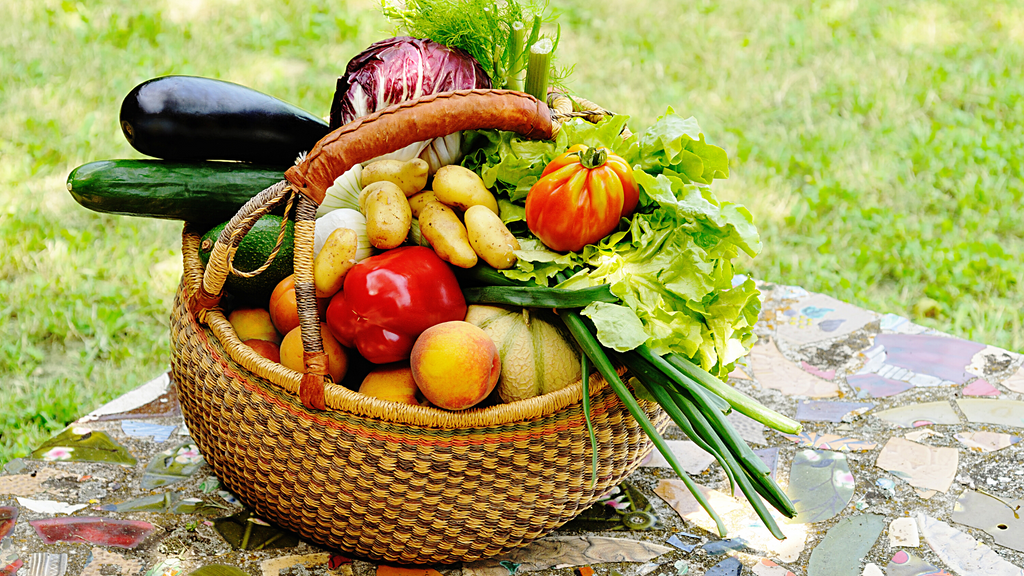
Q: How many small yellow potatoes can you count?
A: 7